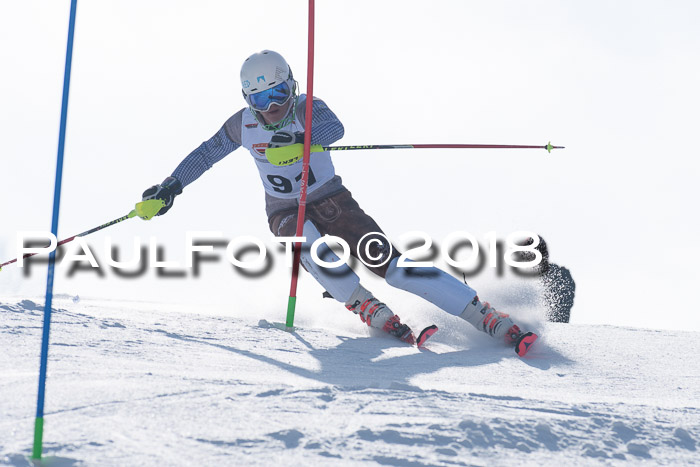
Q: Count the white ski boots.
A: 2